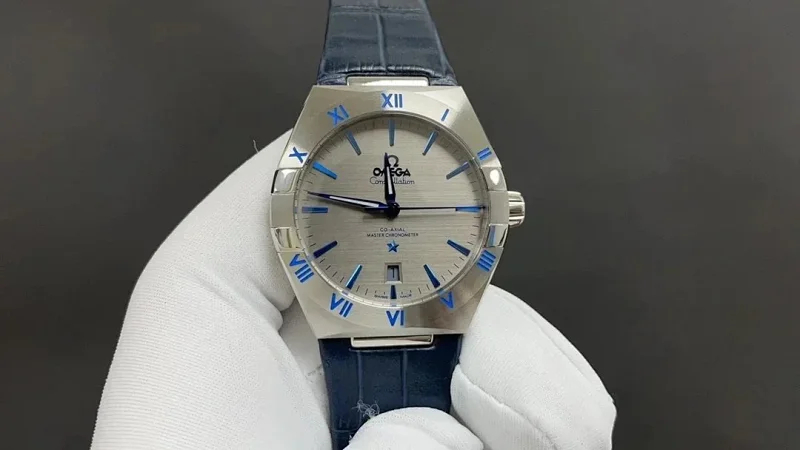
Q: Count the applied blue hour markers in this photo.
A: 12